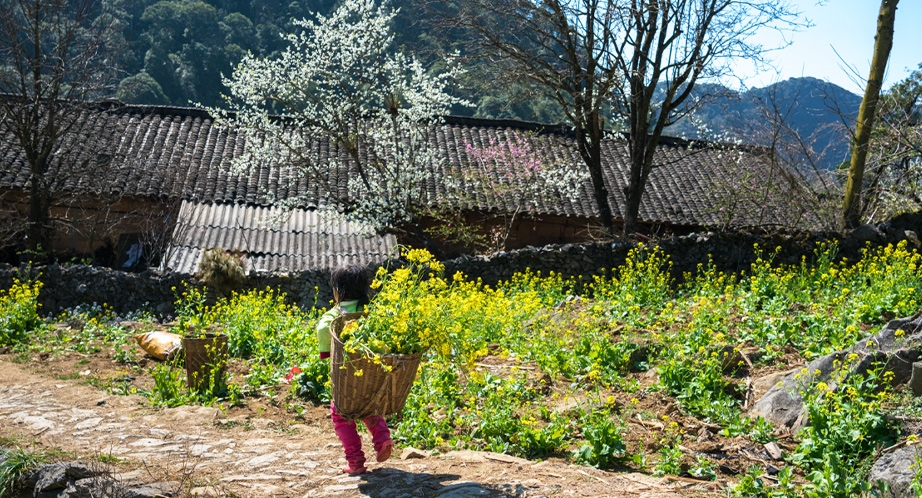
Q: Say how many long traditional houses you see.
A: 1